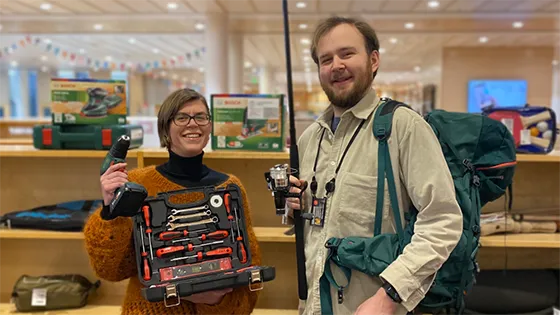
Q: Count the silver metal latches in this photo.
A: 2